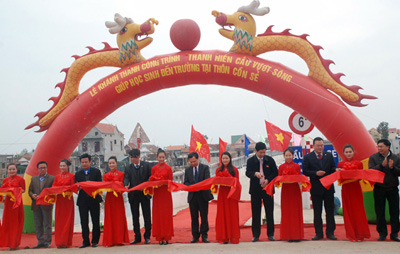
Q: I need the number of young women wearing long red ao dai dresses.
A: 7